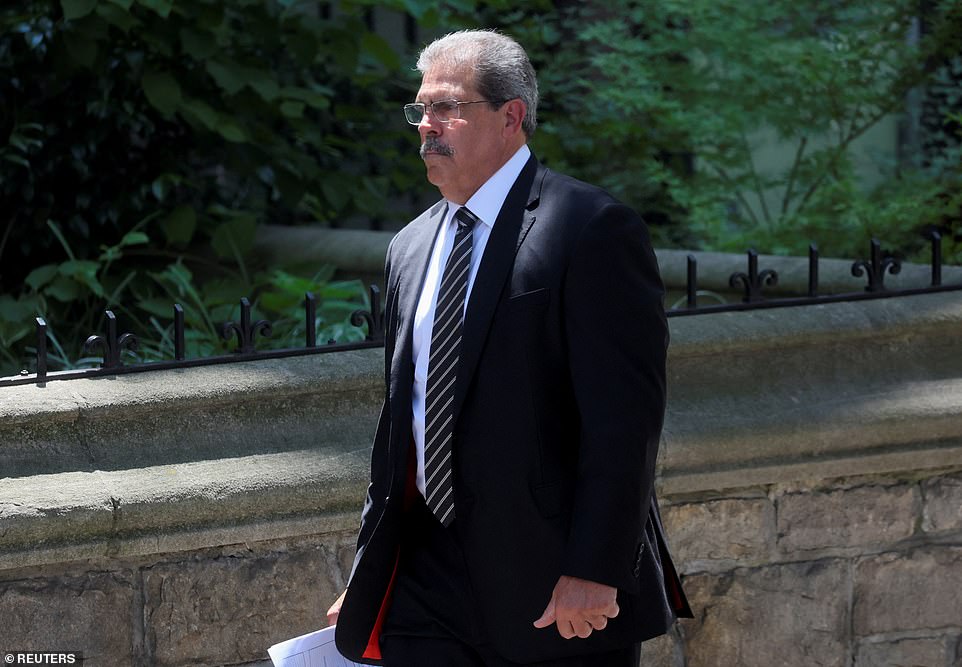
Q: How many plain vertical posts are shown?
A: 6